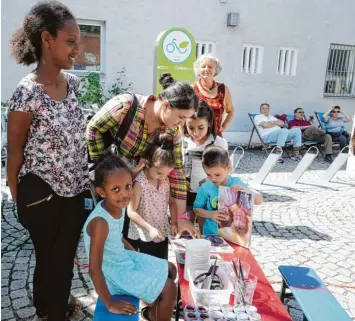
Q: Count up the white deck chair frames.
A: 4